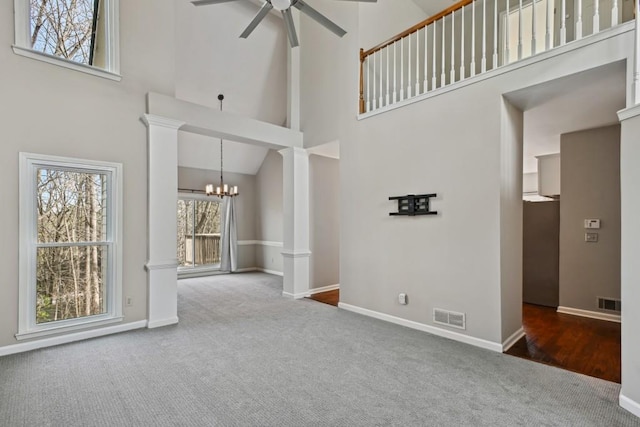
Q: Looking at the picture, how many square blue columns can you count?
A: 0